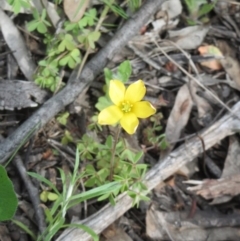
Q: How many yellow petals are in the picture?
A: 5